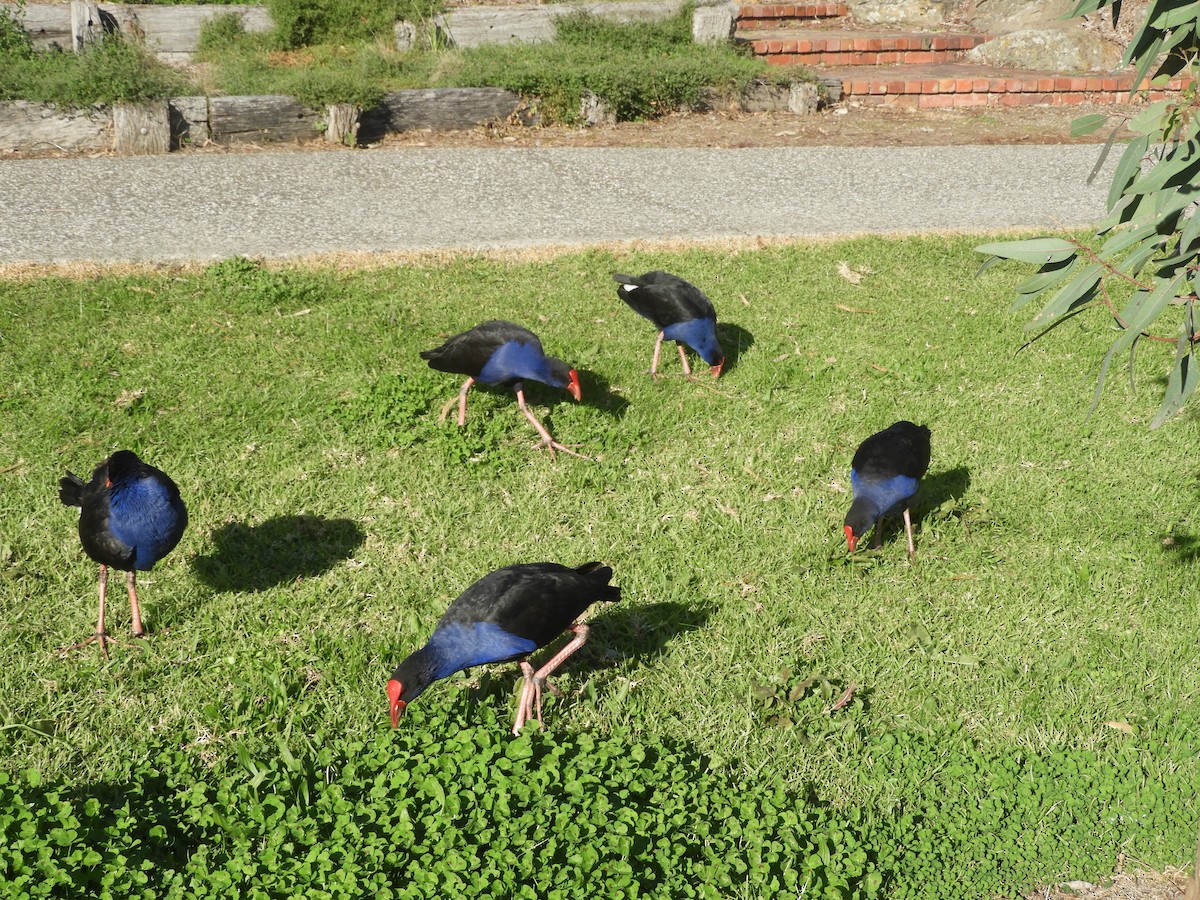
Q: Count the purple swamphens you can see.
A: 5